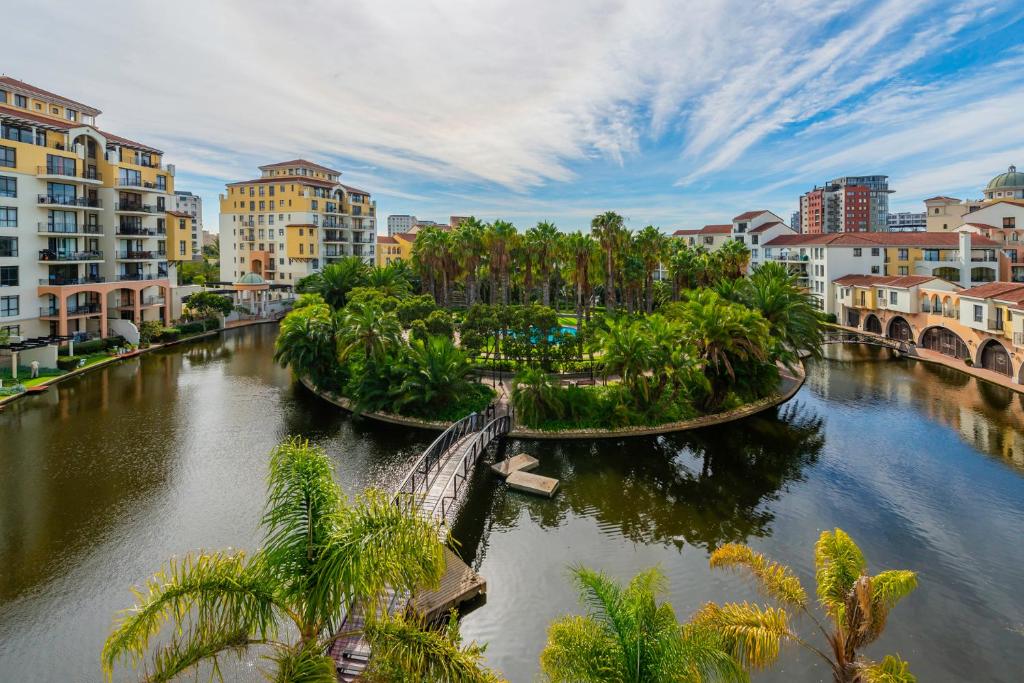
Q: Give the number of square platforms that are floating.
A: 2